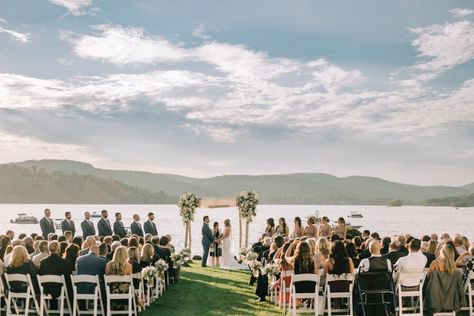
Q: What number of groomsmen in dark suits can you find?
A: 7